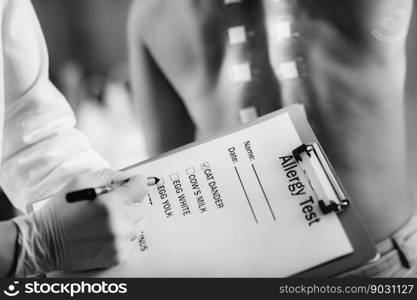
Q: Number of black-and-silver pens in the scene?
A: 1